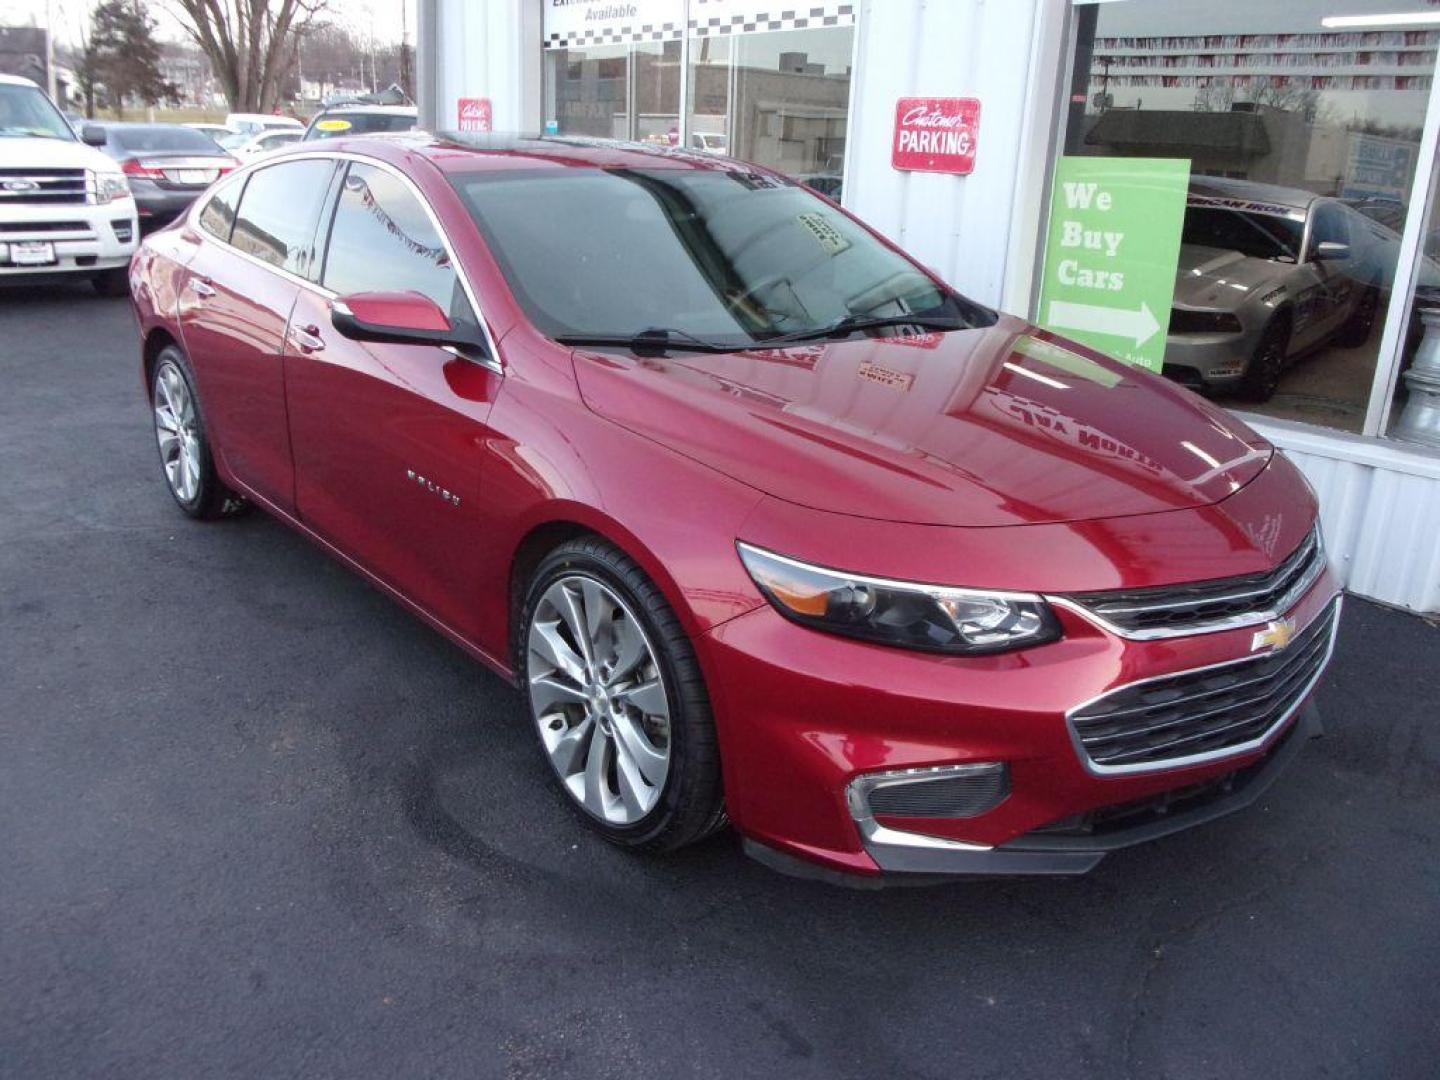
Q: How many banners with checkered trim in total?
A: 2